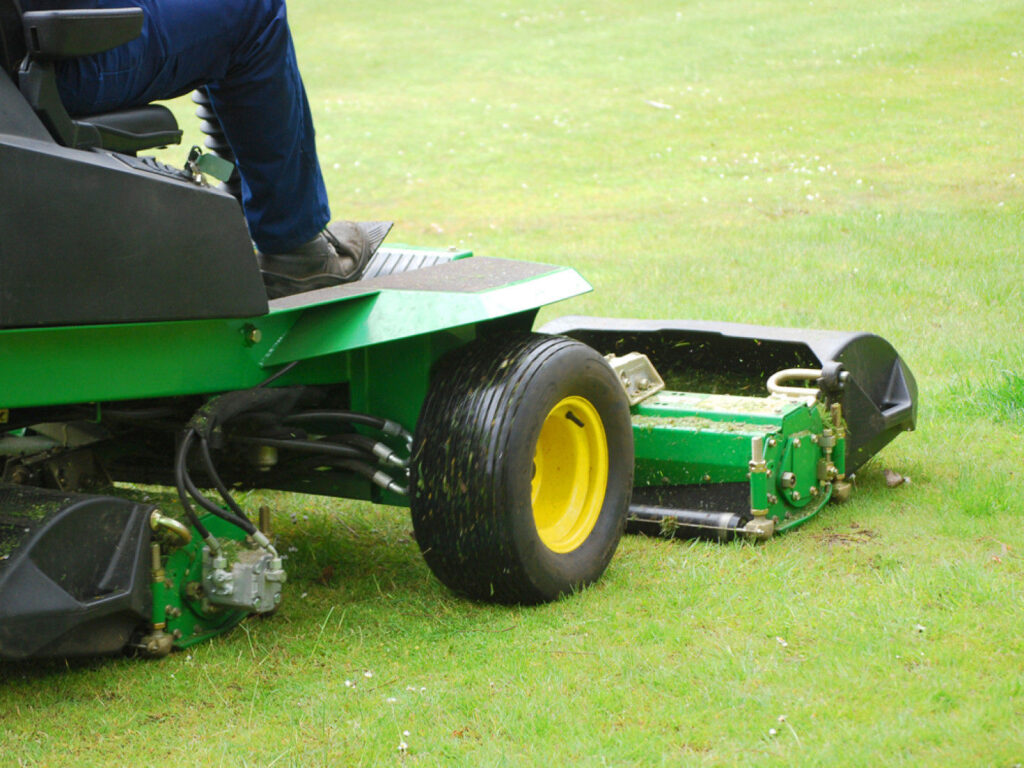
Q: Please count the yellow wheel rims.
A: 1